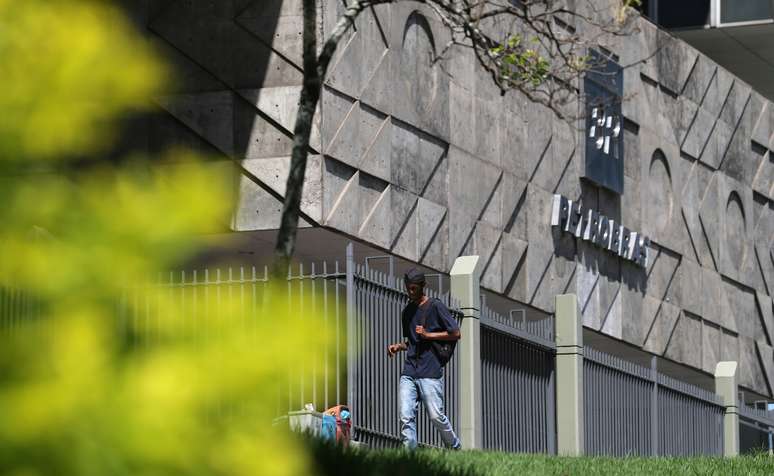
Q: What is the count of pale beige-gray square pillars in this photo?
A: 3